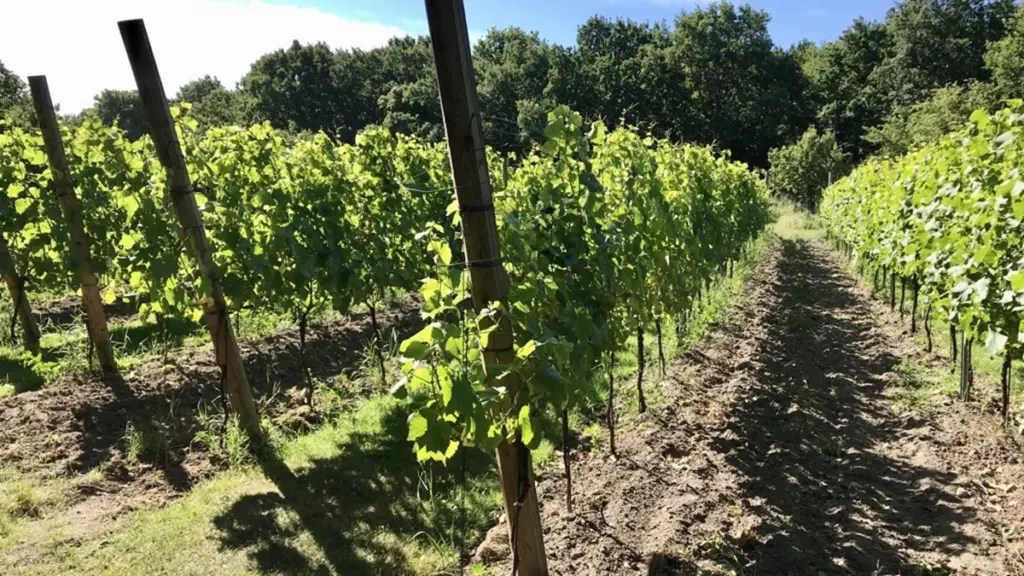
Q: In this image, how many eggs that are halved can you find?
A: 0